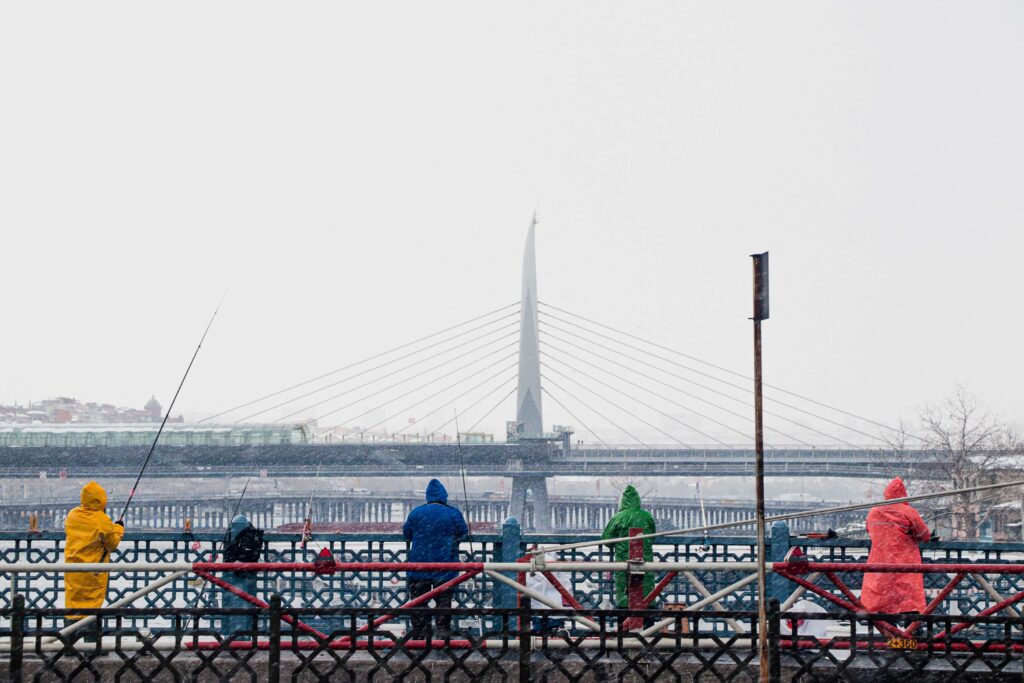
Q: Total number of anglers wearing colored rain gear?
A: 4